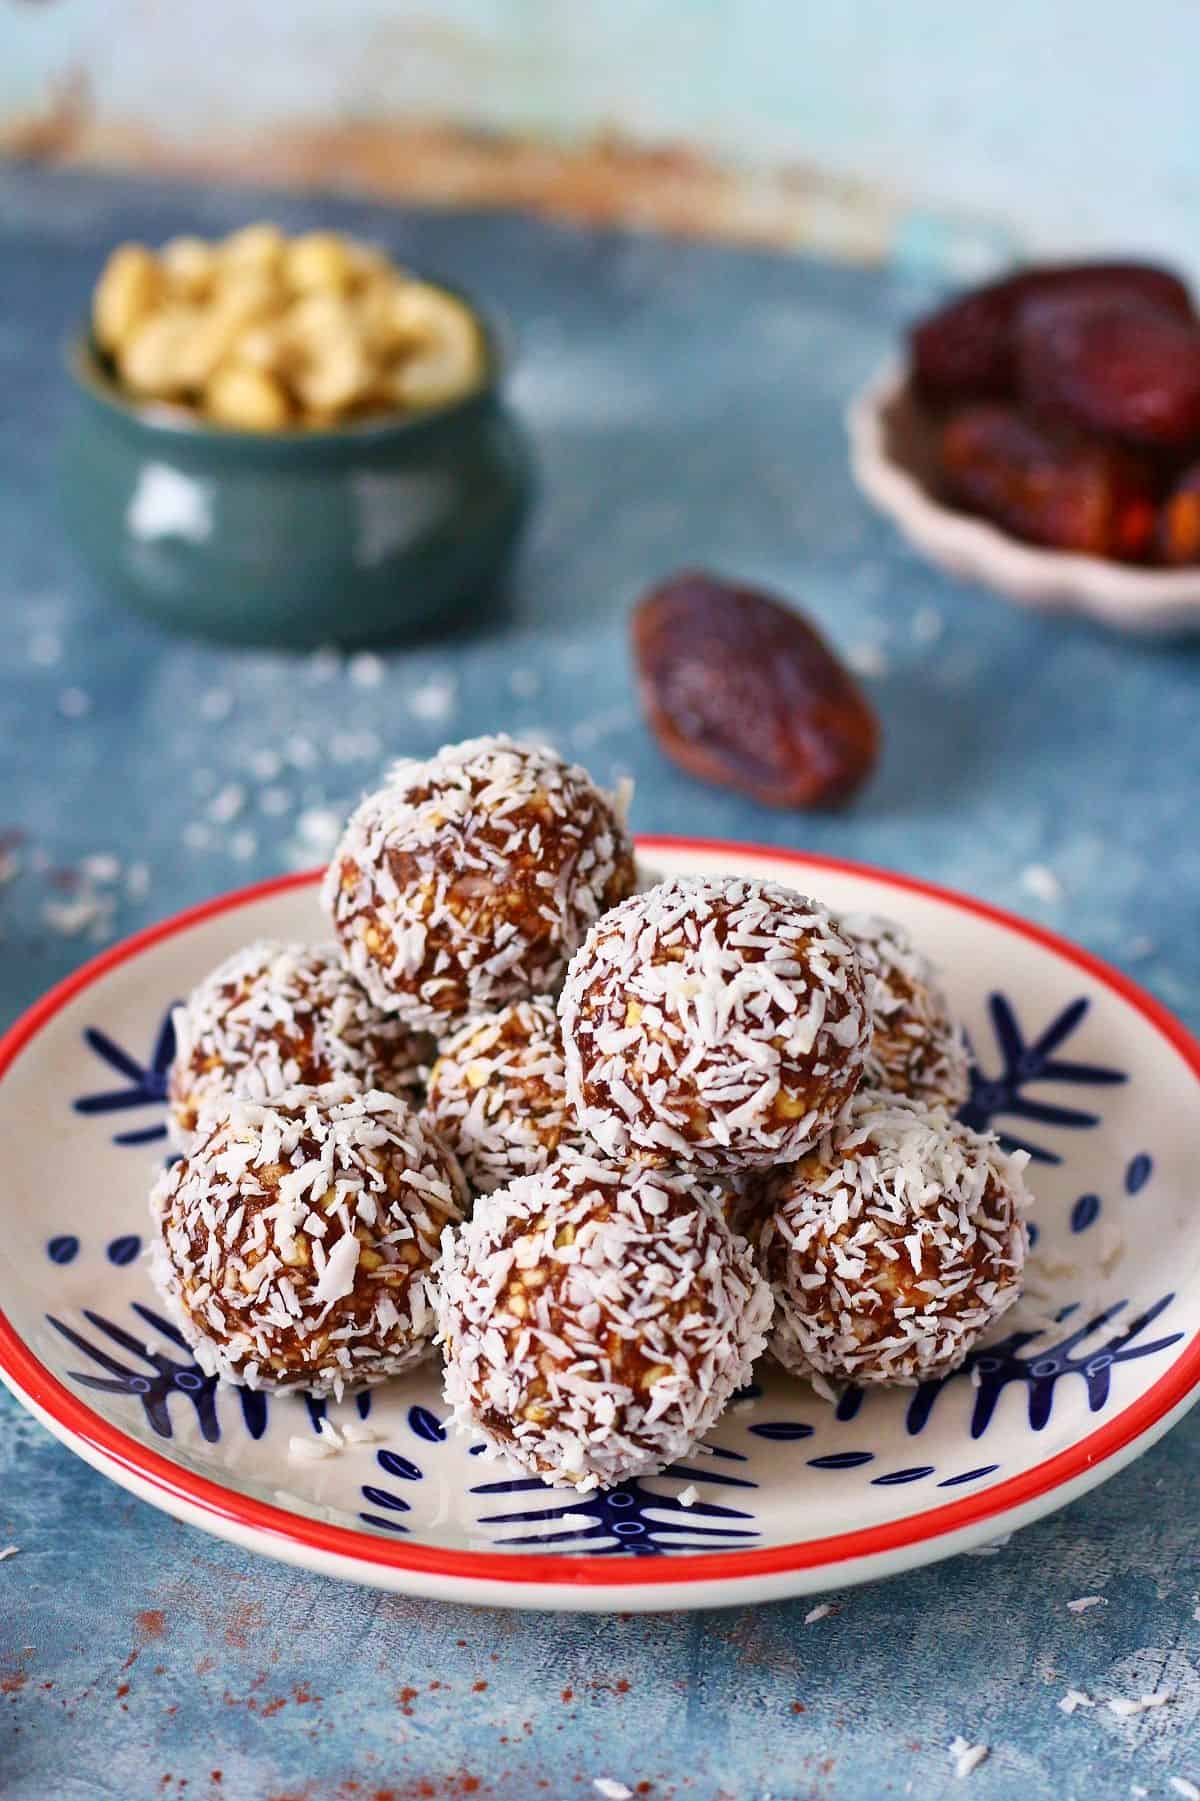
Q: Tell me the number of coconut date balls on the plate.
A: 8